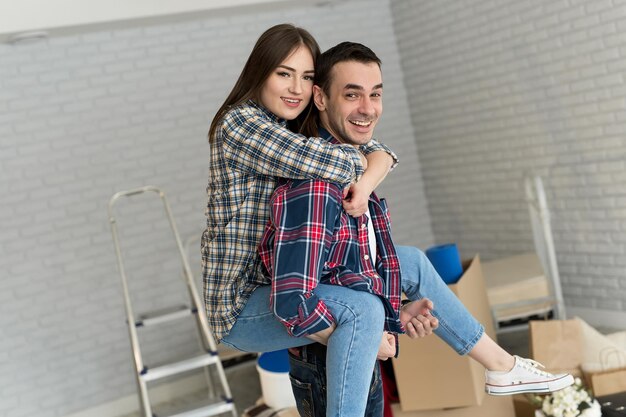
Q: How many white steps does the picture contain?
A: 3